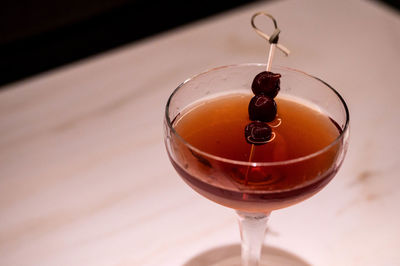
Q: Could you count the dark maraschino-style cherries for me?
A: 3